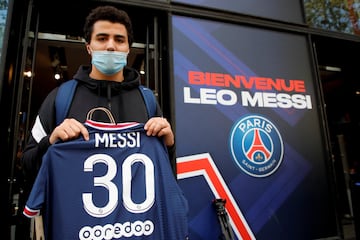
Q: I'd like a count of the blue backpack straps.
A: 2